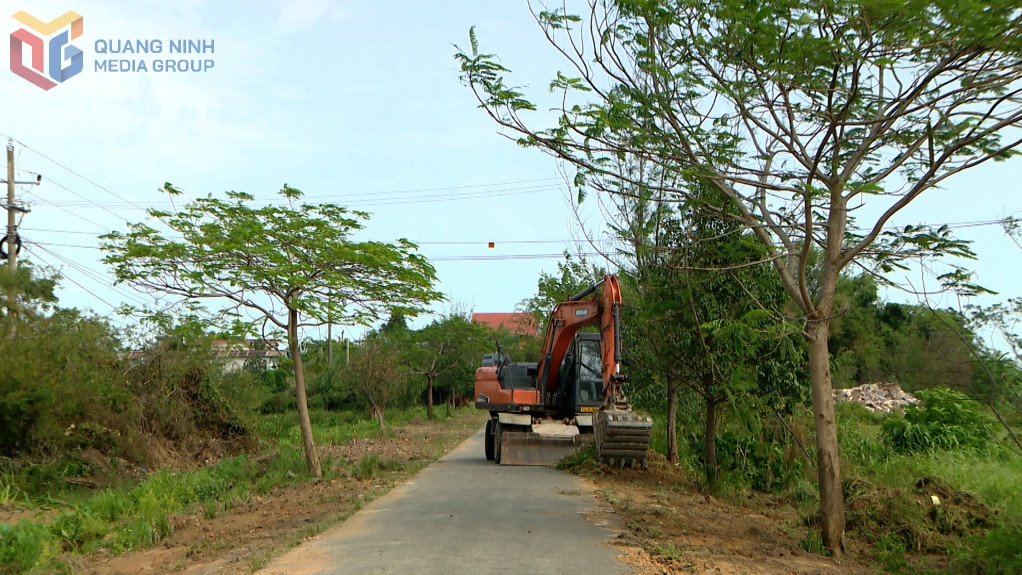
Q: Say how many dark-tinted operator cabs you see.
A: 1